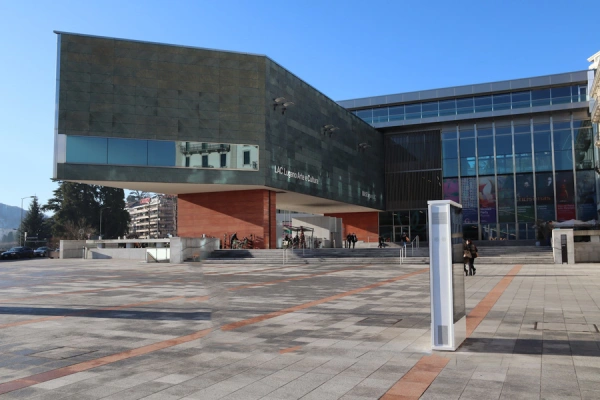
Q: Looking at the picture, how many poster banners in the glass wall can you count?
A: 8